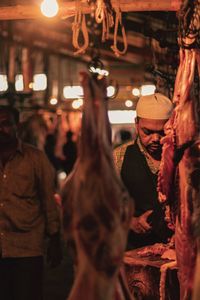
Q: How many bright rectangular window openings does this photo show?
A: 6